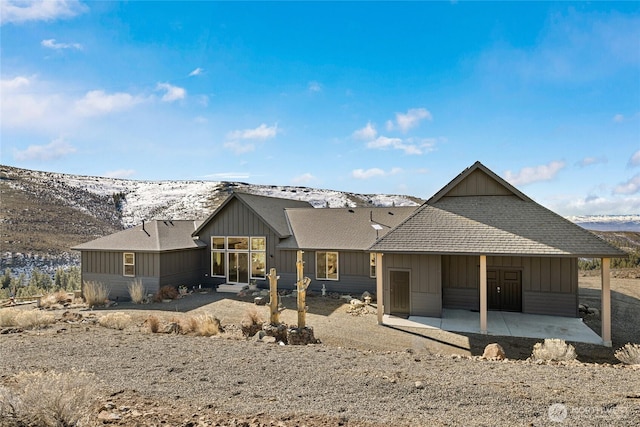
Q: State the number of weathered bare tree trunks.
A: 2